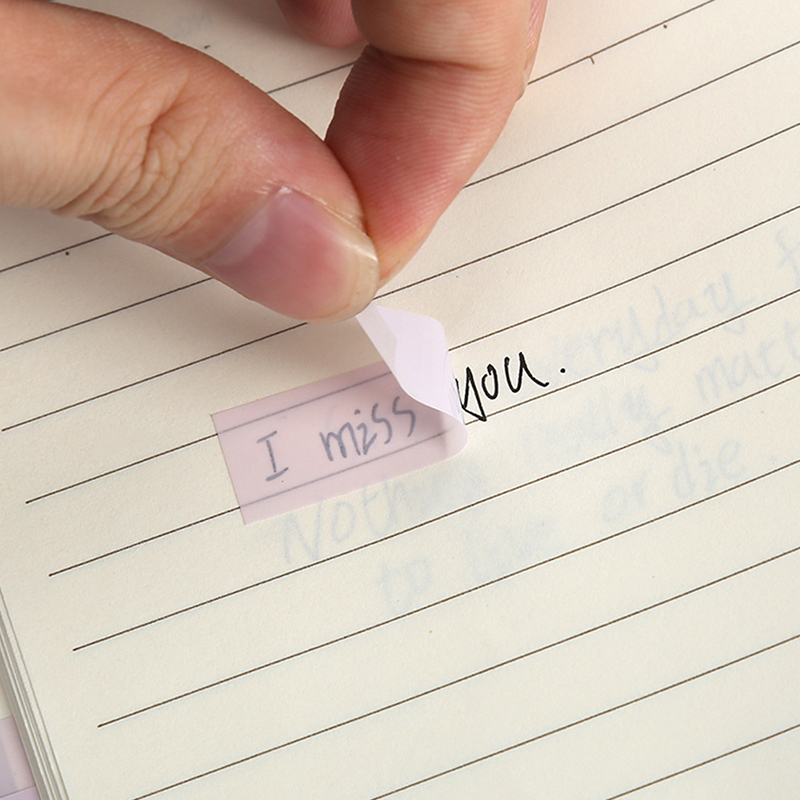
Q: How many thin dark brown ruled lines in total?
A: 11